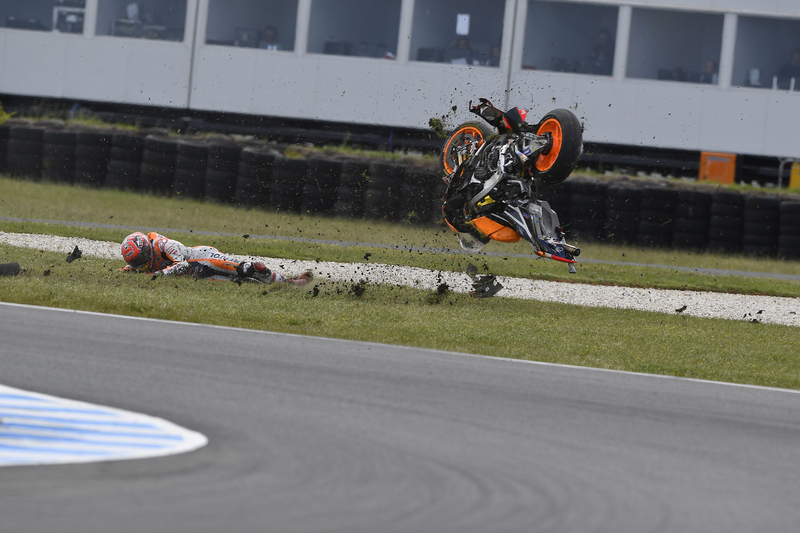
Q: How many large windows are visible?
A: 8